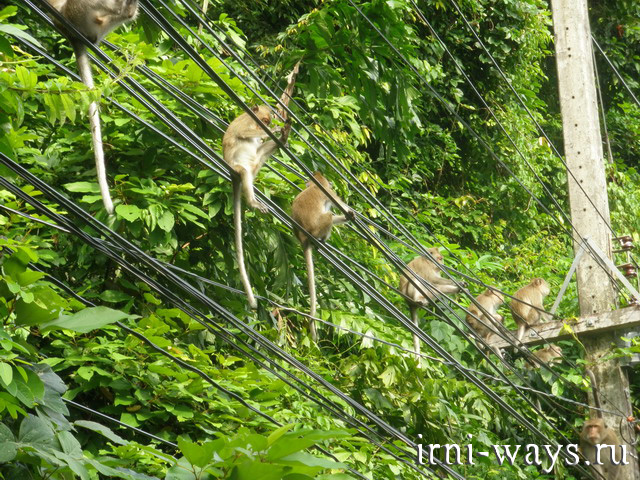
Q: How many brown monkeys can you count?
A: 8